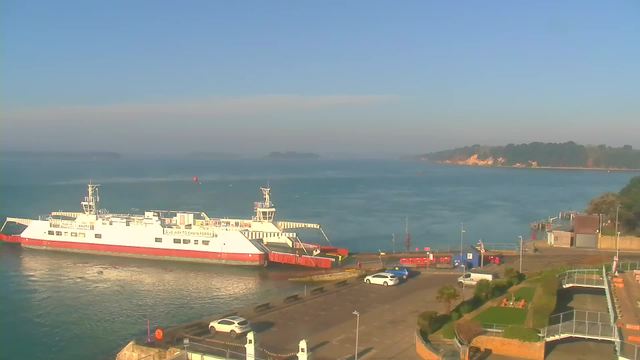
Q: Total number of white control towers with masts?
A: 2